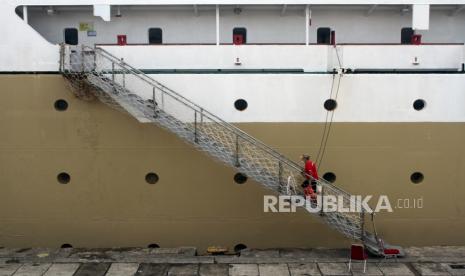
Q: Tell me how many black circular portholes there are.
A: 12